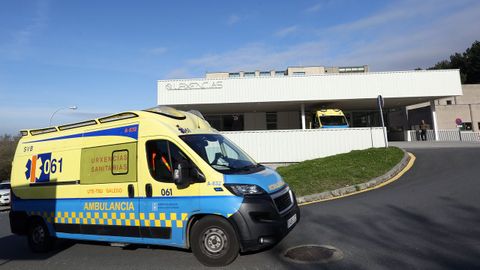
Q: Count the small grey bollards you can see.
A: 0